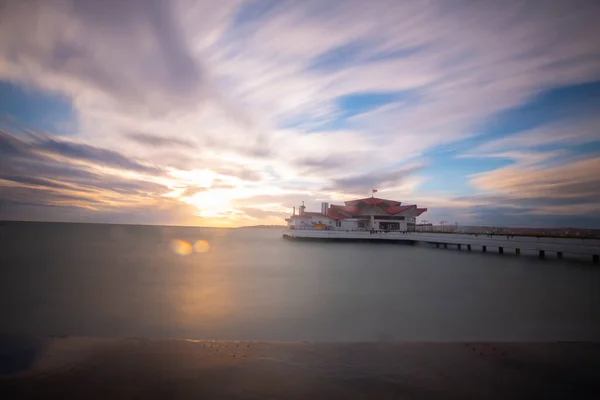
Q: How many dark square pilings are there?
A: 10